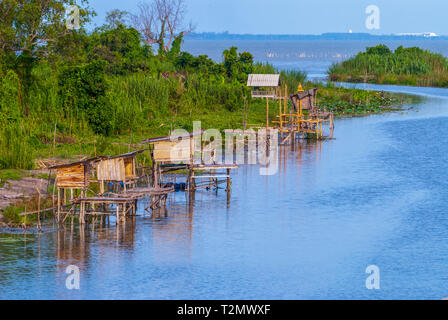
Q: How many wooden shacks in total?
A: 5